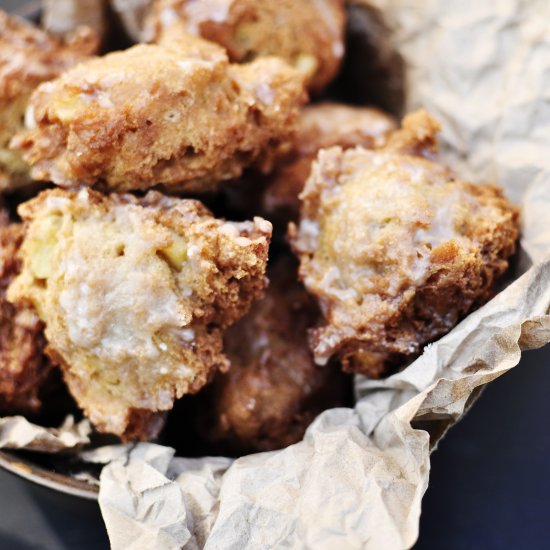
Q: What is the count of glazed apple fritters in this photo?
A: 8